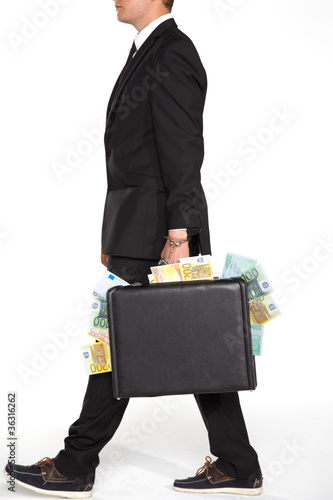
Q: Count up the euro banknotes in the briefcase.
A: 11